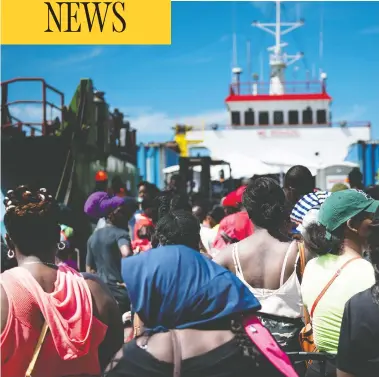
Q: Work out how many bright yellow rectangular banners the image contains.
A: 1